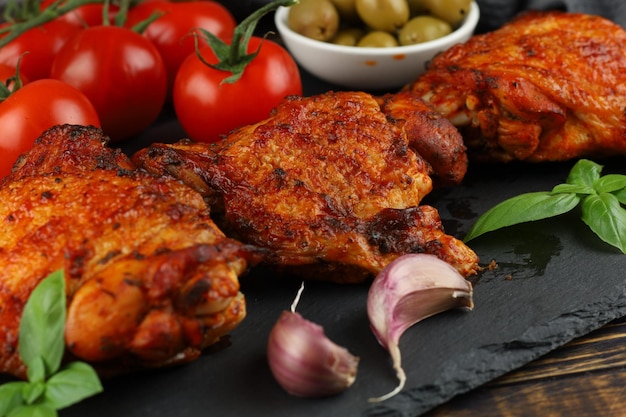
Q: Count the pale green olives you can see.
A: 7